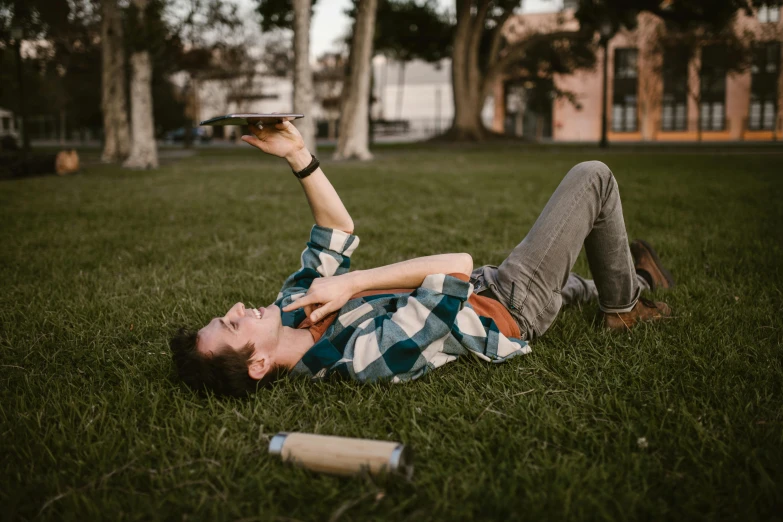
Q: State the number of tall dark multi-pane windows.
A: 4